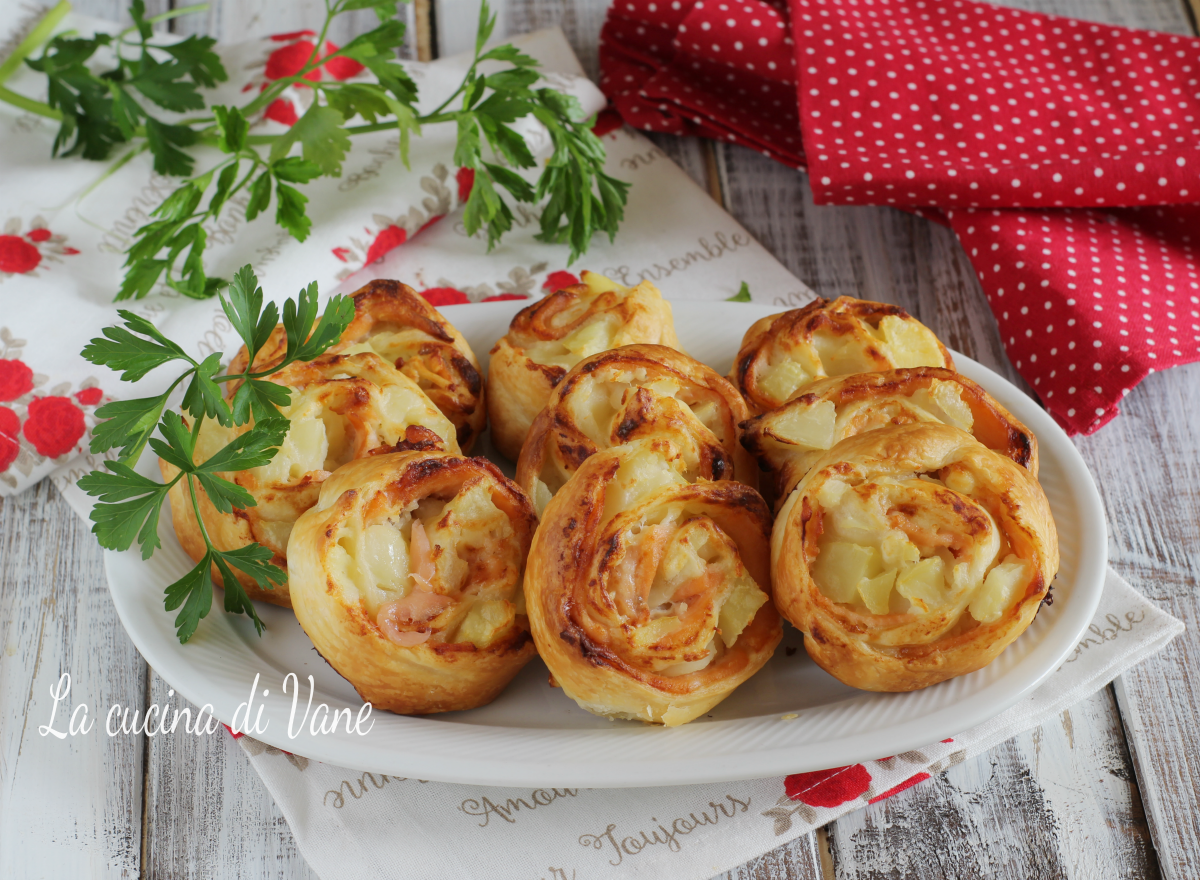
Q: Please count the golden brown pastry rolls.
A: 9